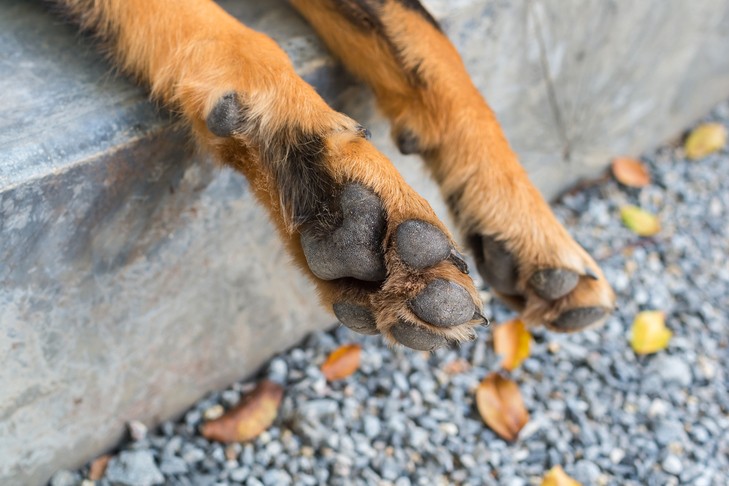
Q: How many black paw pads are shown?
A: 10